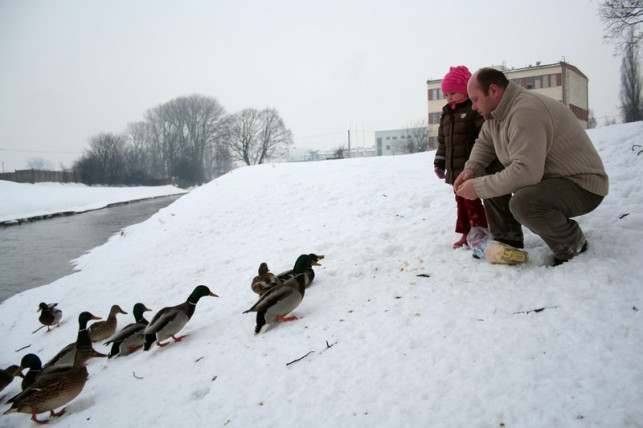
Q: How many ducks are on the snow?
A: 11